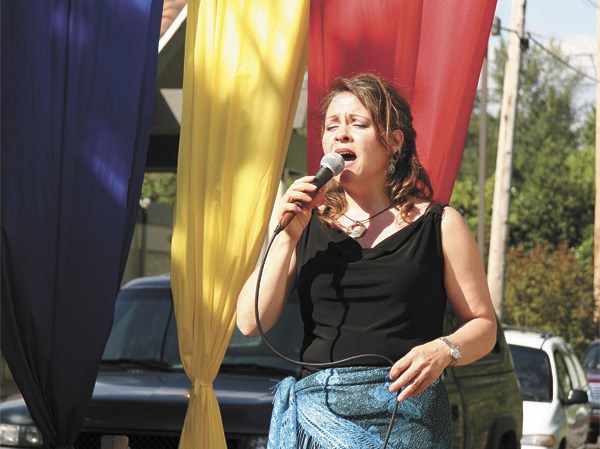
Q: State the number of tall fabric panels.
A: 3